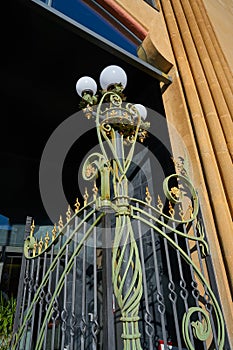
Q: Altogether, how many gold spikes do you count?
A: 15